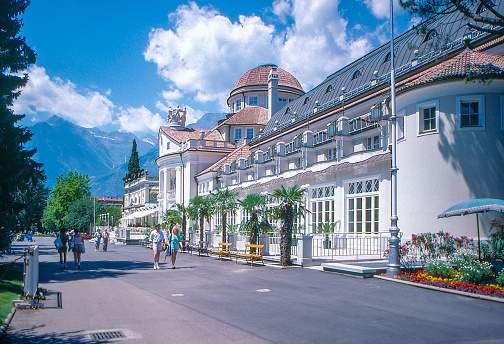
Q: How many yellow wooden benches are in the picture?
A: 2